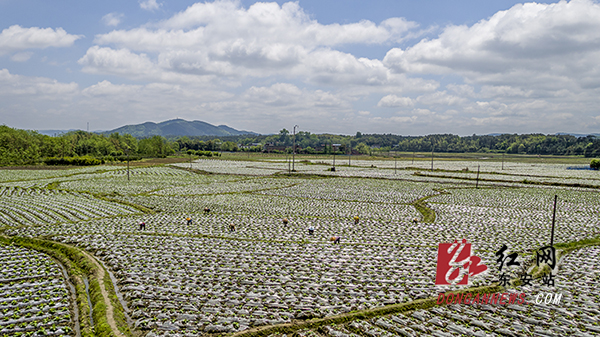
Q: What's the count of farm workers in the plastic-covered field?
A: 9